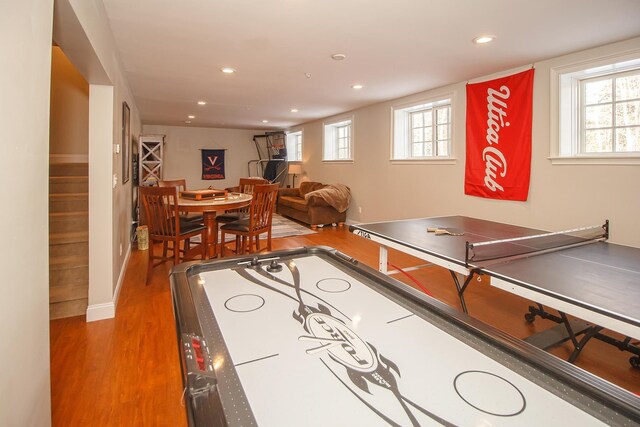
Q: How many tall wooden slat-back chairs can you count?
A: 4